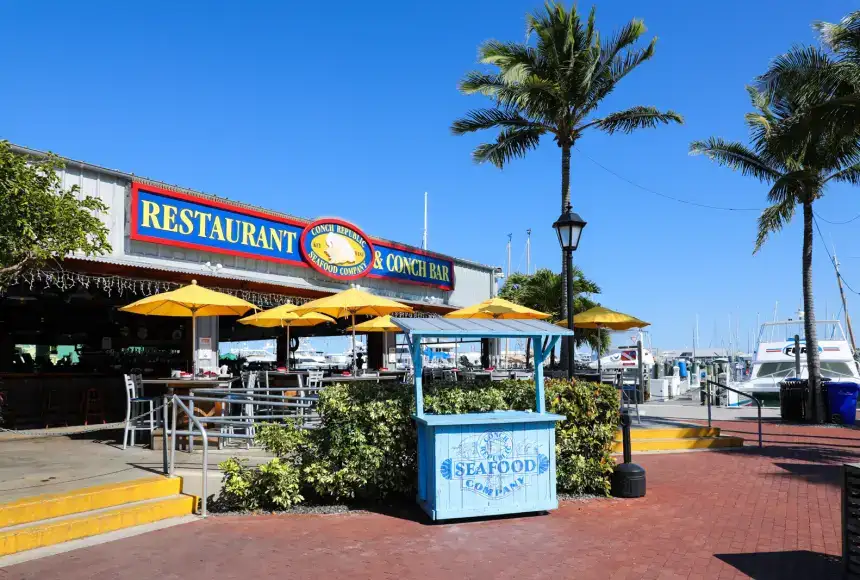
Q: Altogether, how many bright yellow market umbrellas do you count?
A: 6